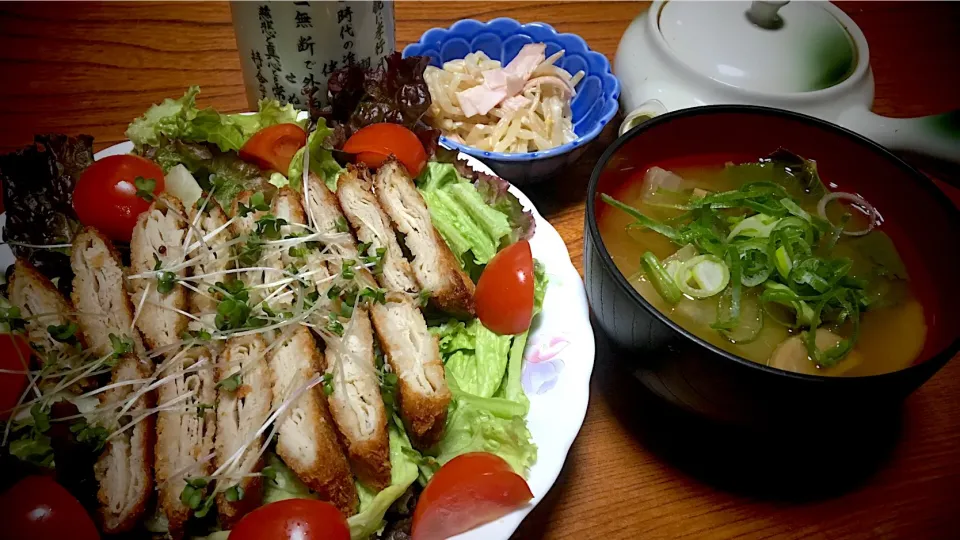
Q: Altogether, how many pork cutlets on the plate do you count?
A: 15